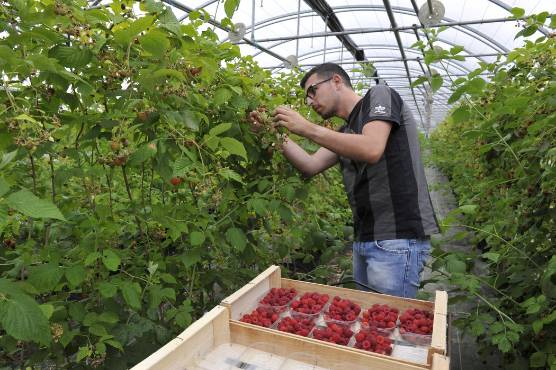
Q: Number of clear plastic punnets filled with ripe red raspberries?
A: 9